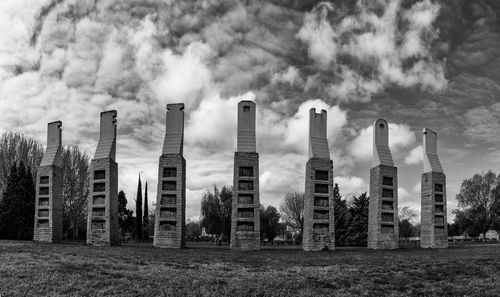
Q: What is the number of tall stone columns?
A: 7